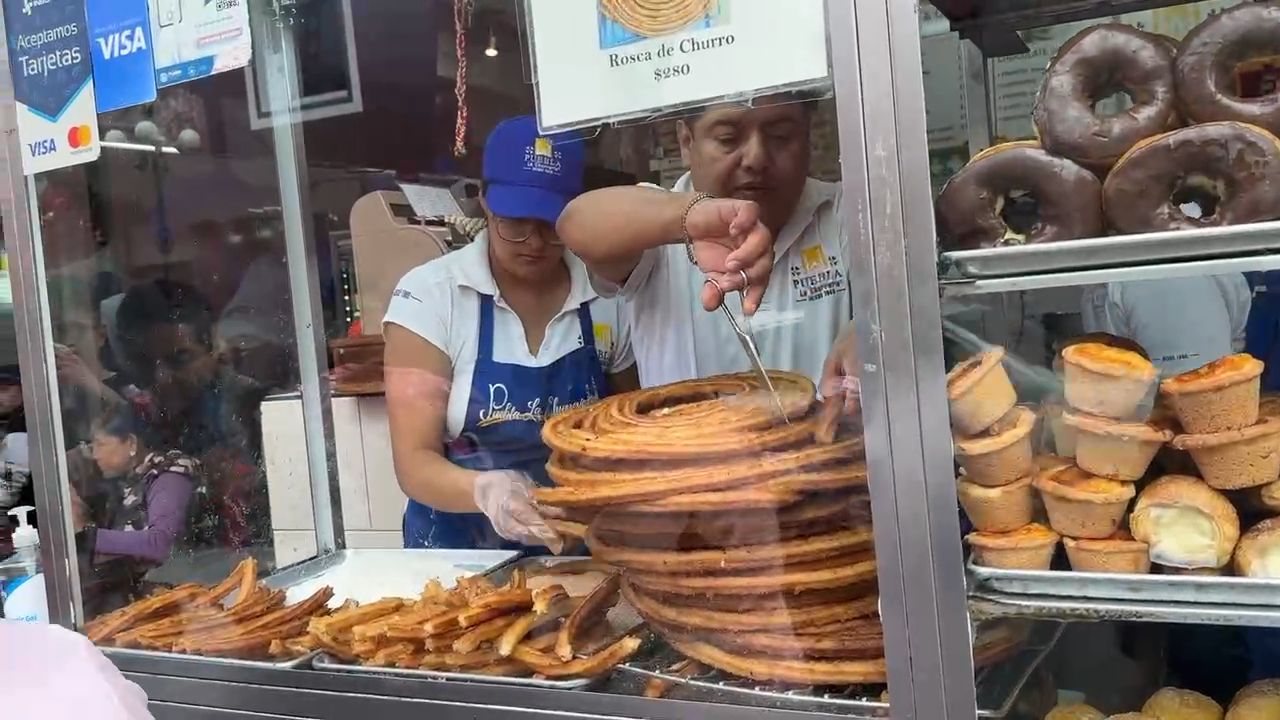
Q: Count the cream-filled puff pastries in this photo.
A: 2